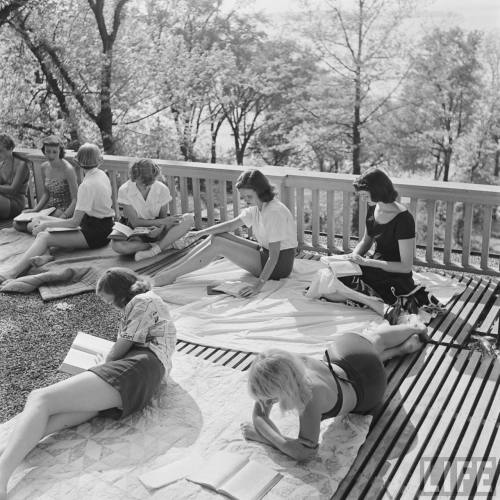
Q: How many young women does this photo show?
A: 8